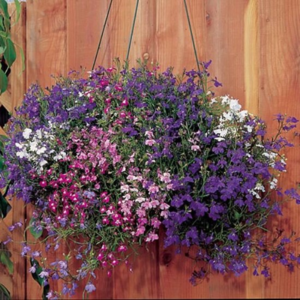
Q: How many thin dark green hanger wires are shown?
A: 3